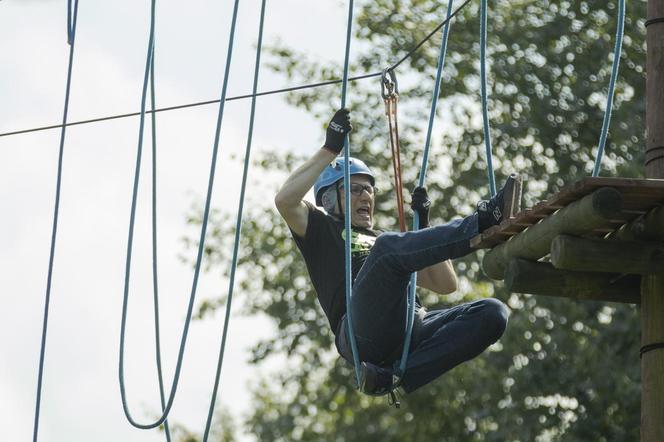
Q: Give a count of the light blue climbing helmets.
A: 1